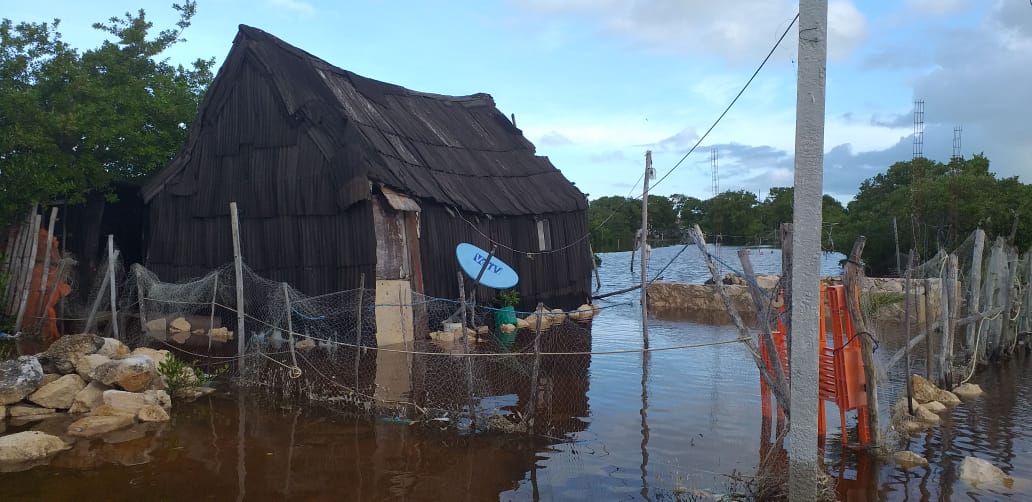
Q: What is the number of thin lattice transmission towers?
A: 3